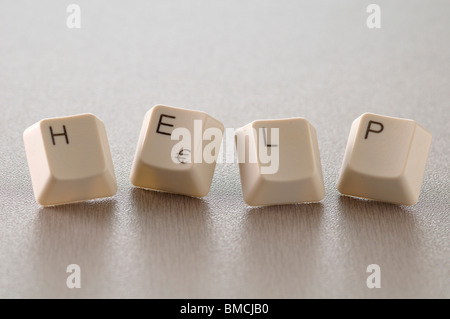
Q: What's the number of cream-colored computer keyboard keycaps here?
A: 4